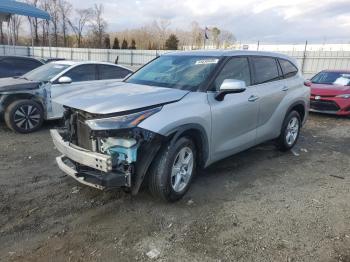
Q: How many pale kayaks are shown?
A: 0